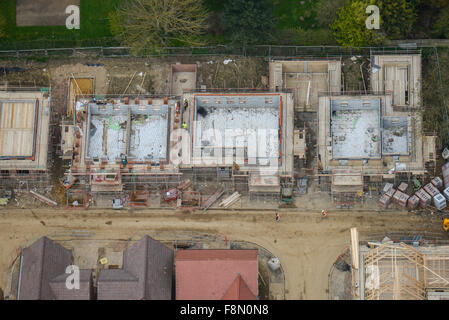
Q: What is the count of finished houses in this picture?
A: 3